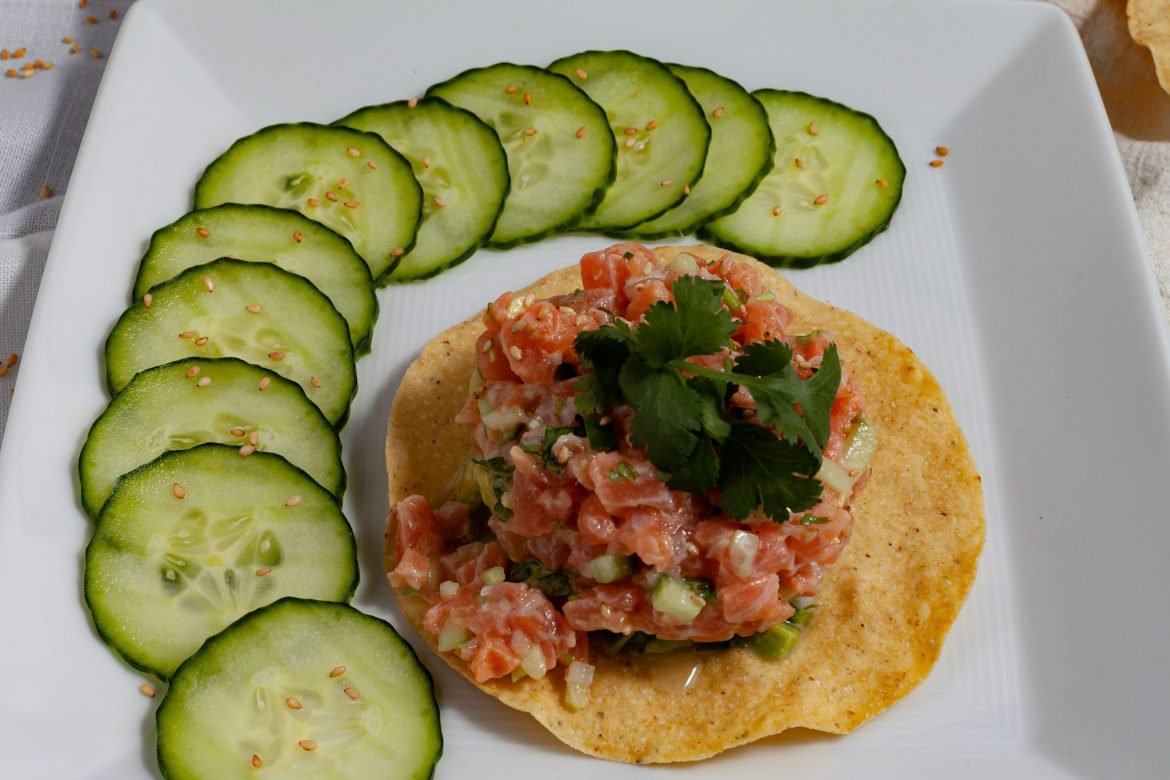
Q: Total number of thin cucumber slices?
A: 11